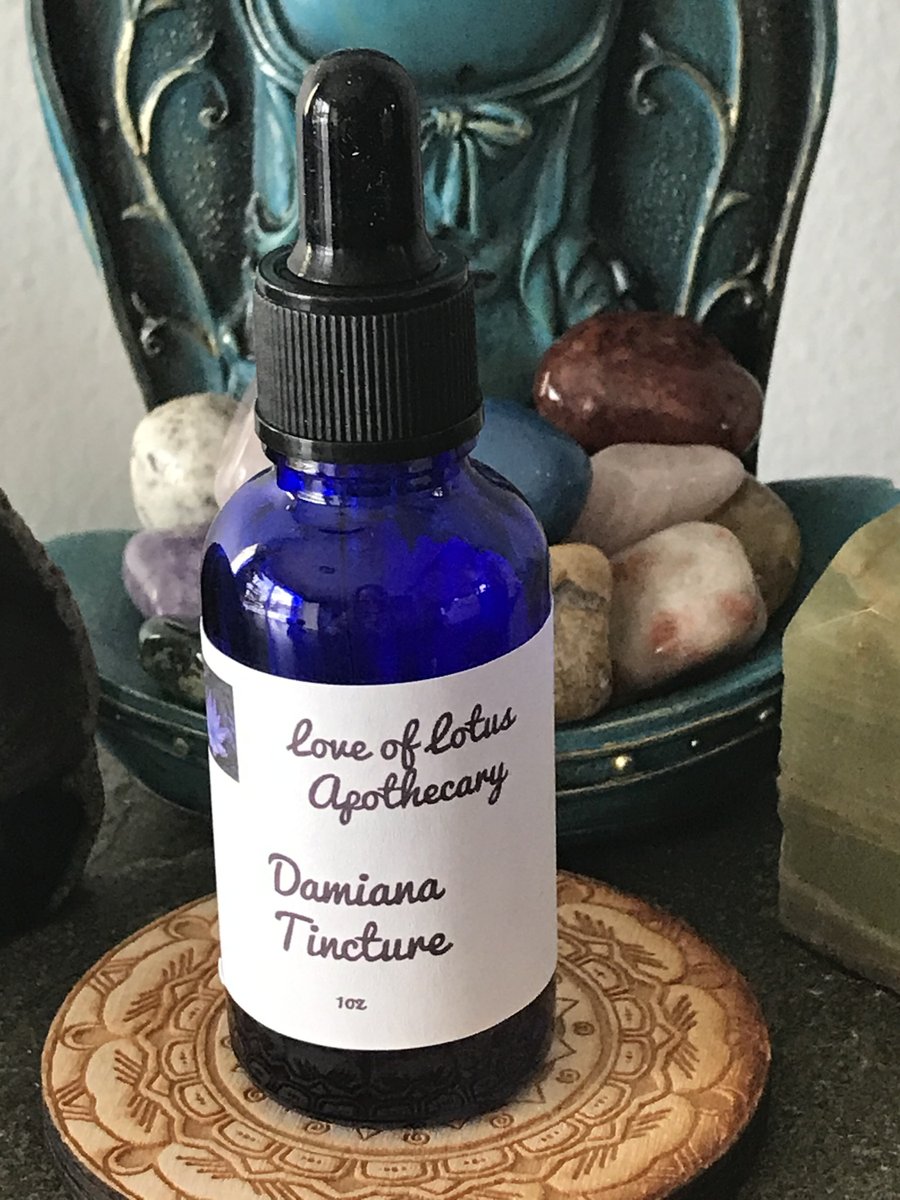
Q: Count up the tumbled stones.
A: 10